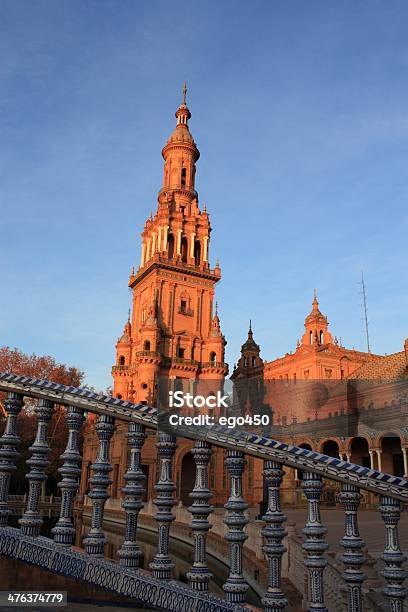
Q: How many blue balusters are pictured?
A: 12